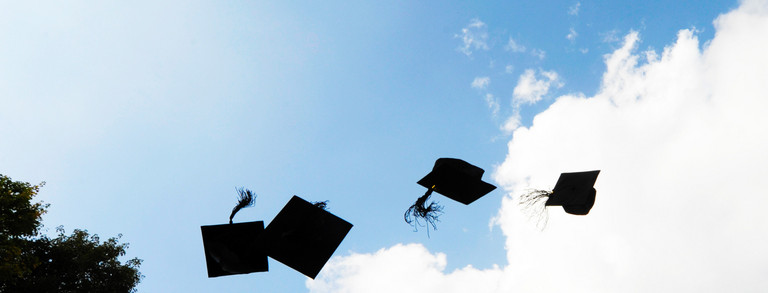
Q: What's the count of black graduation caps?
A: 4